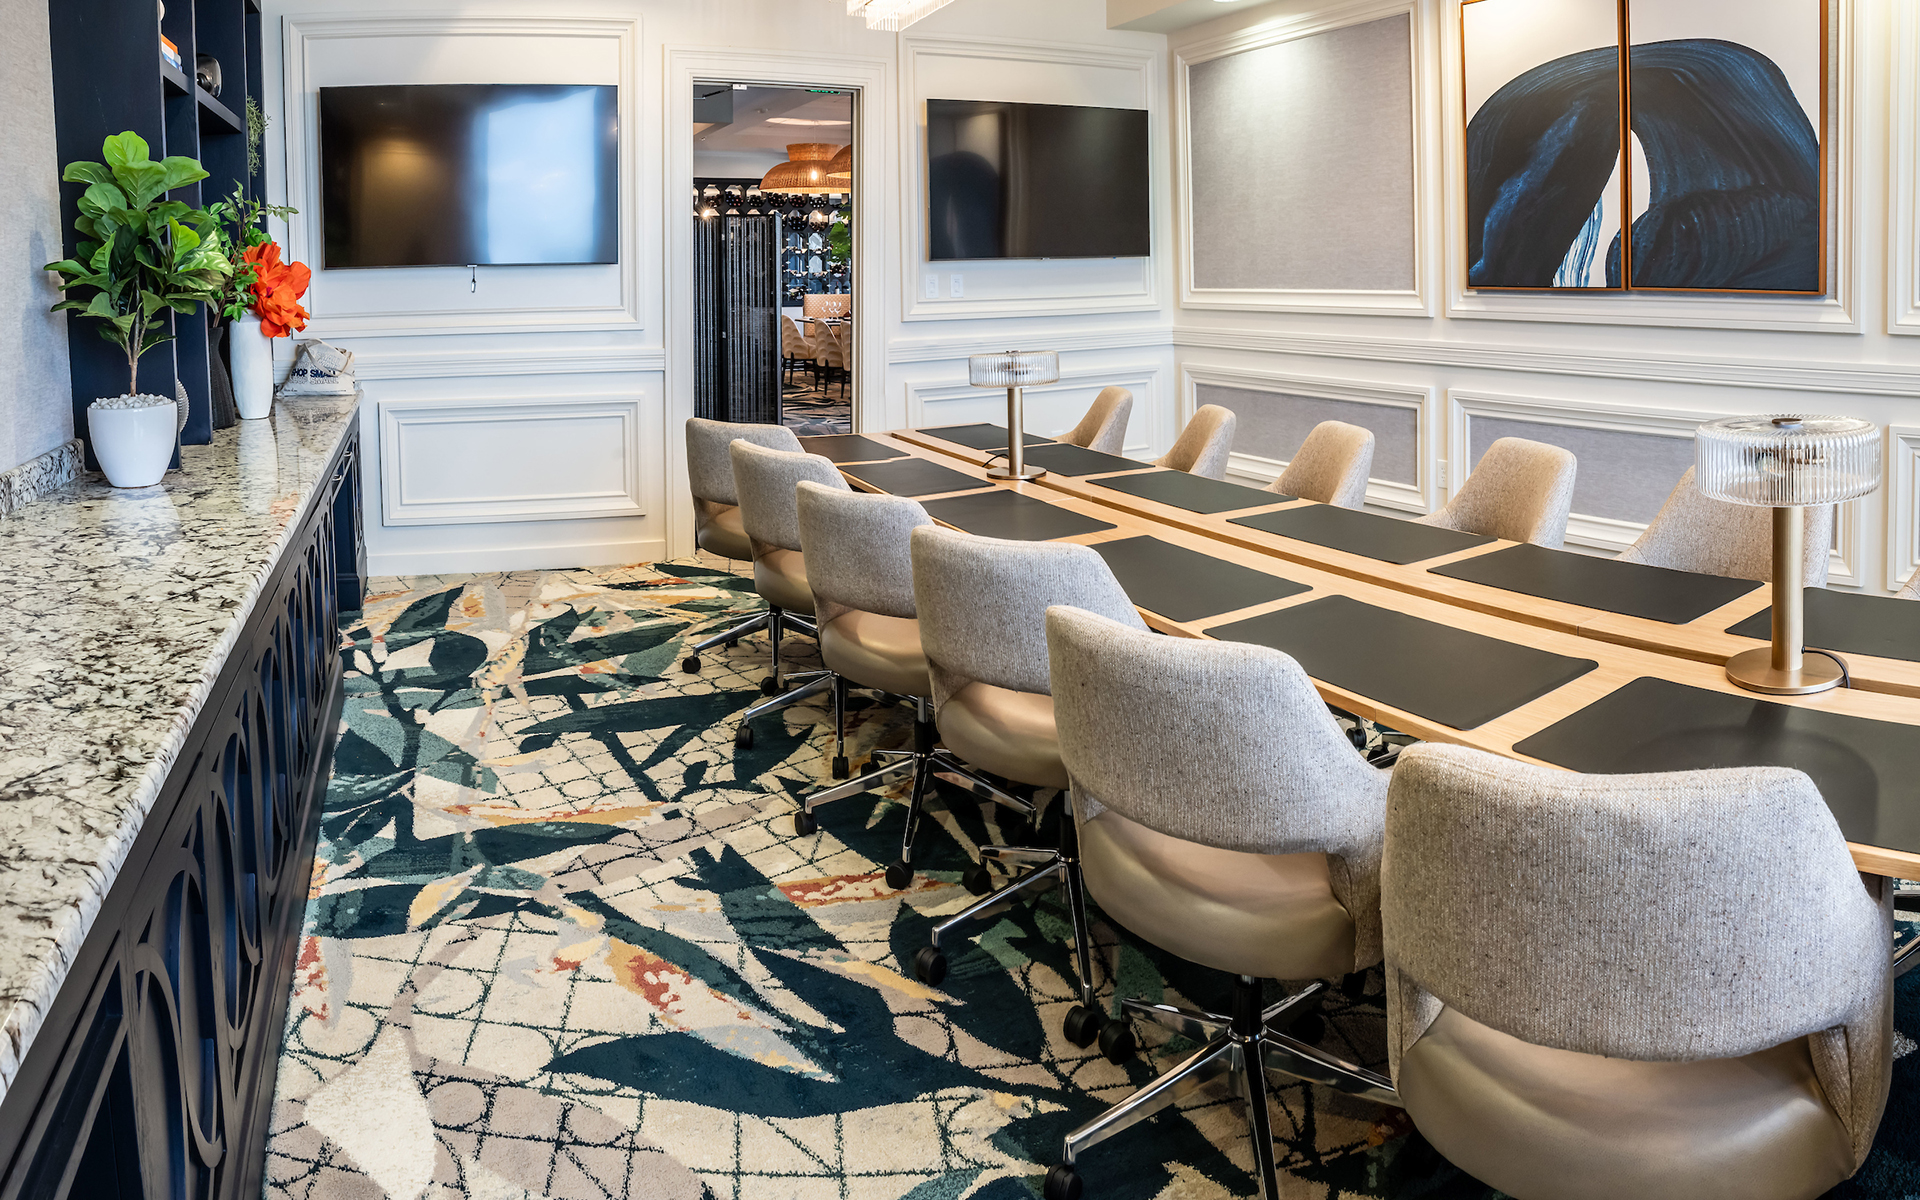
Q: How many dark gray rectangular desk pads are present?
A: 12